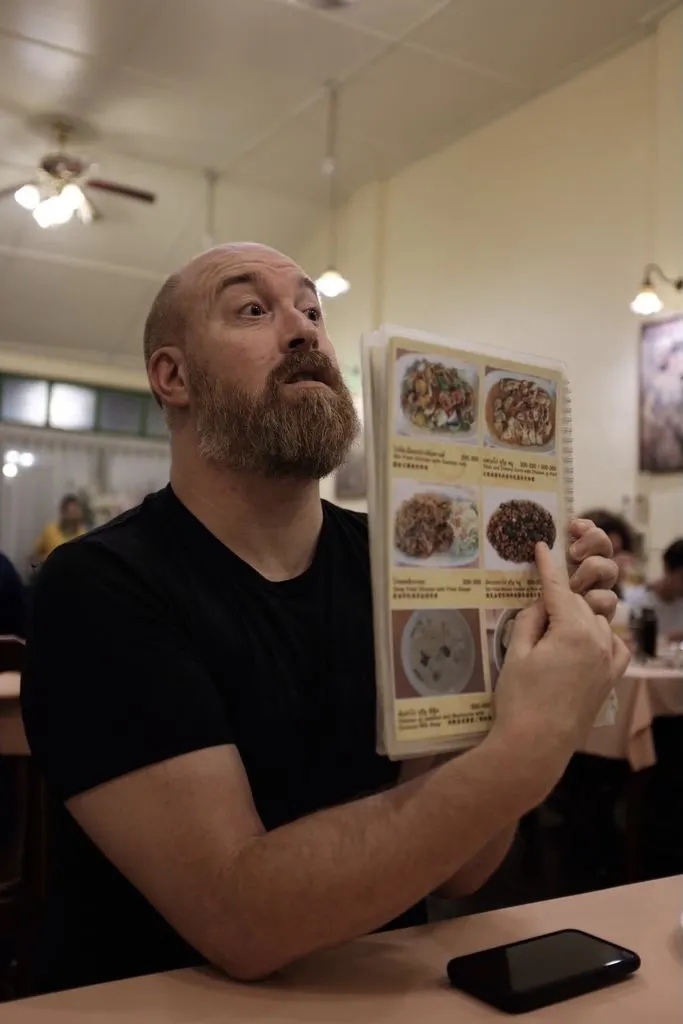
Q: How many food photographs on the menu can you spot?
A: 6